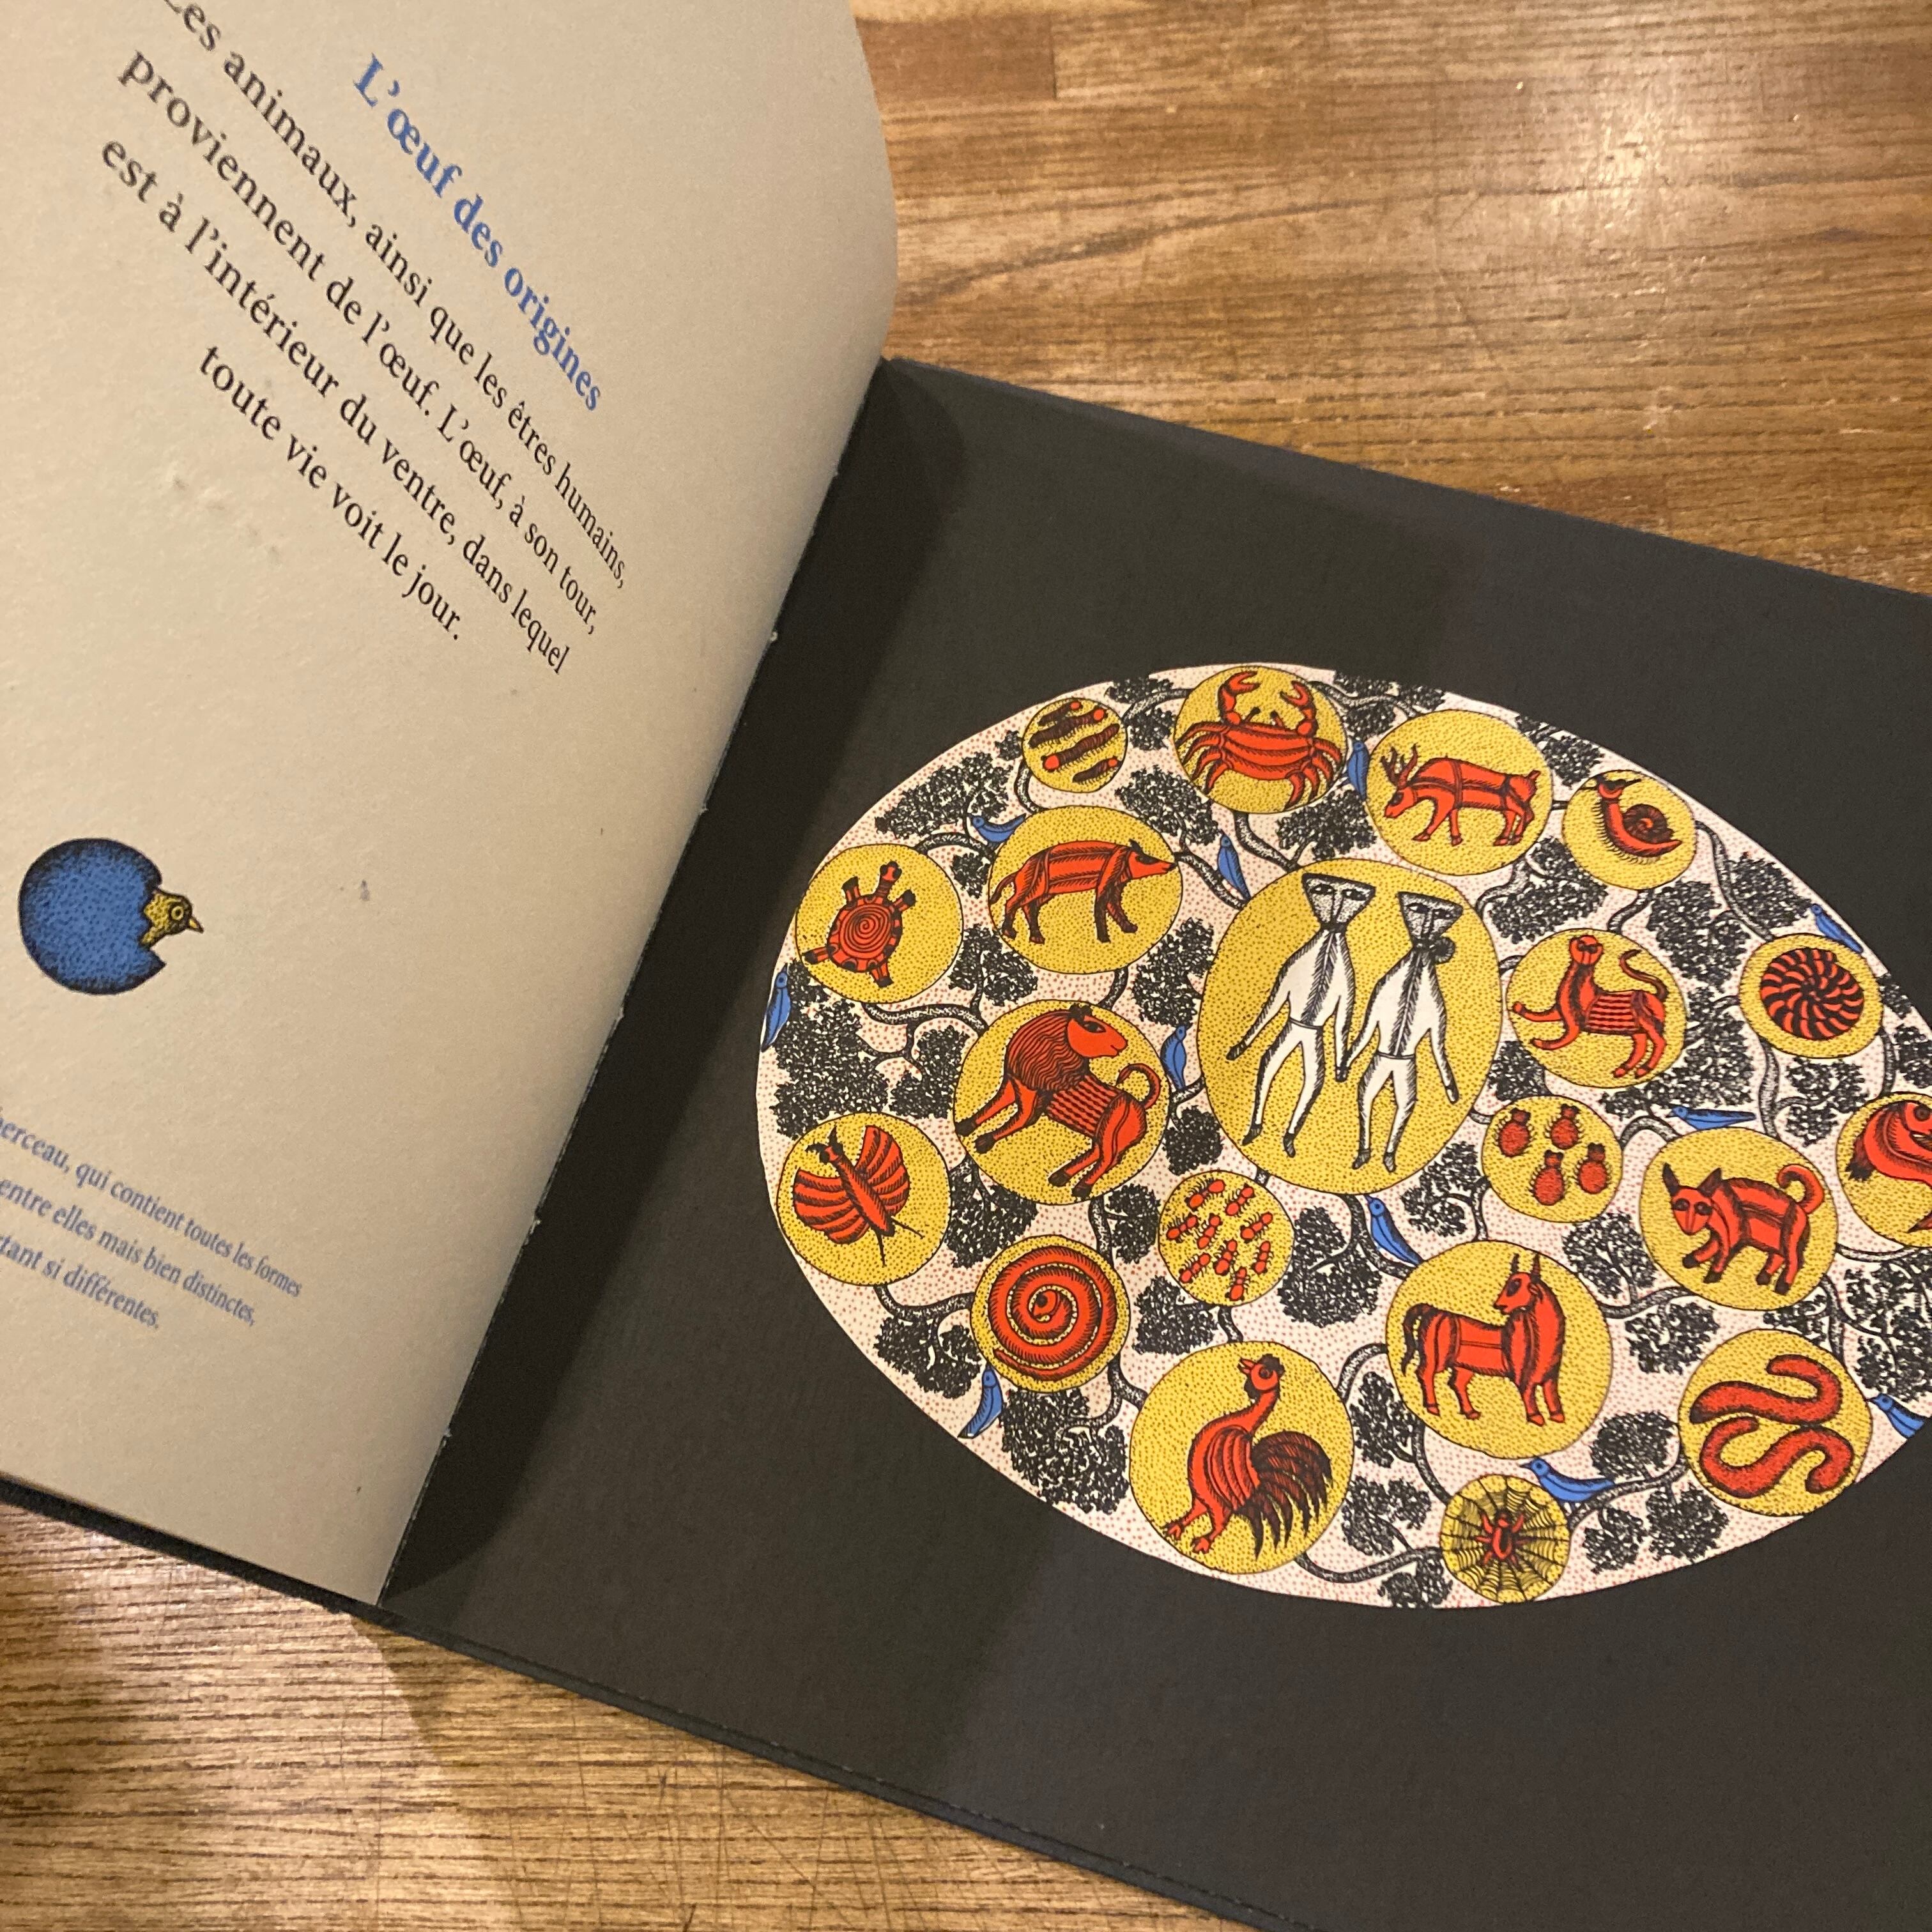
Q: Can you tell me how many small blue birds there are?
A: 11